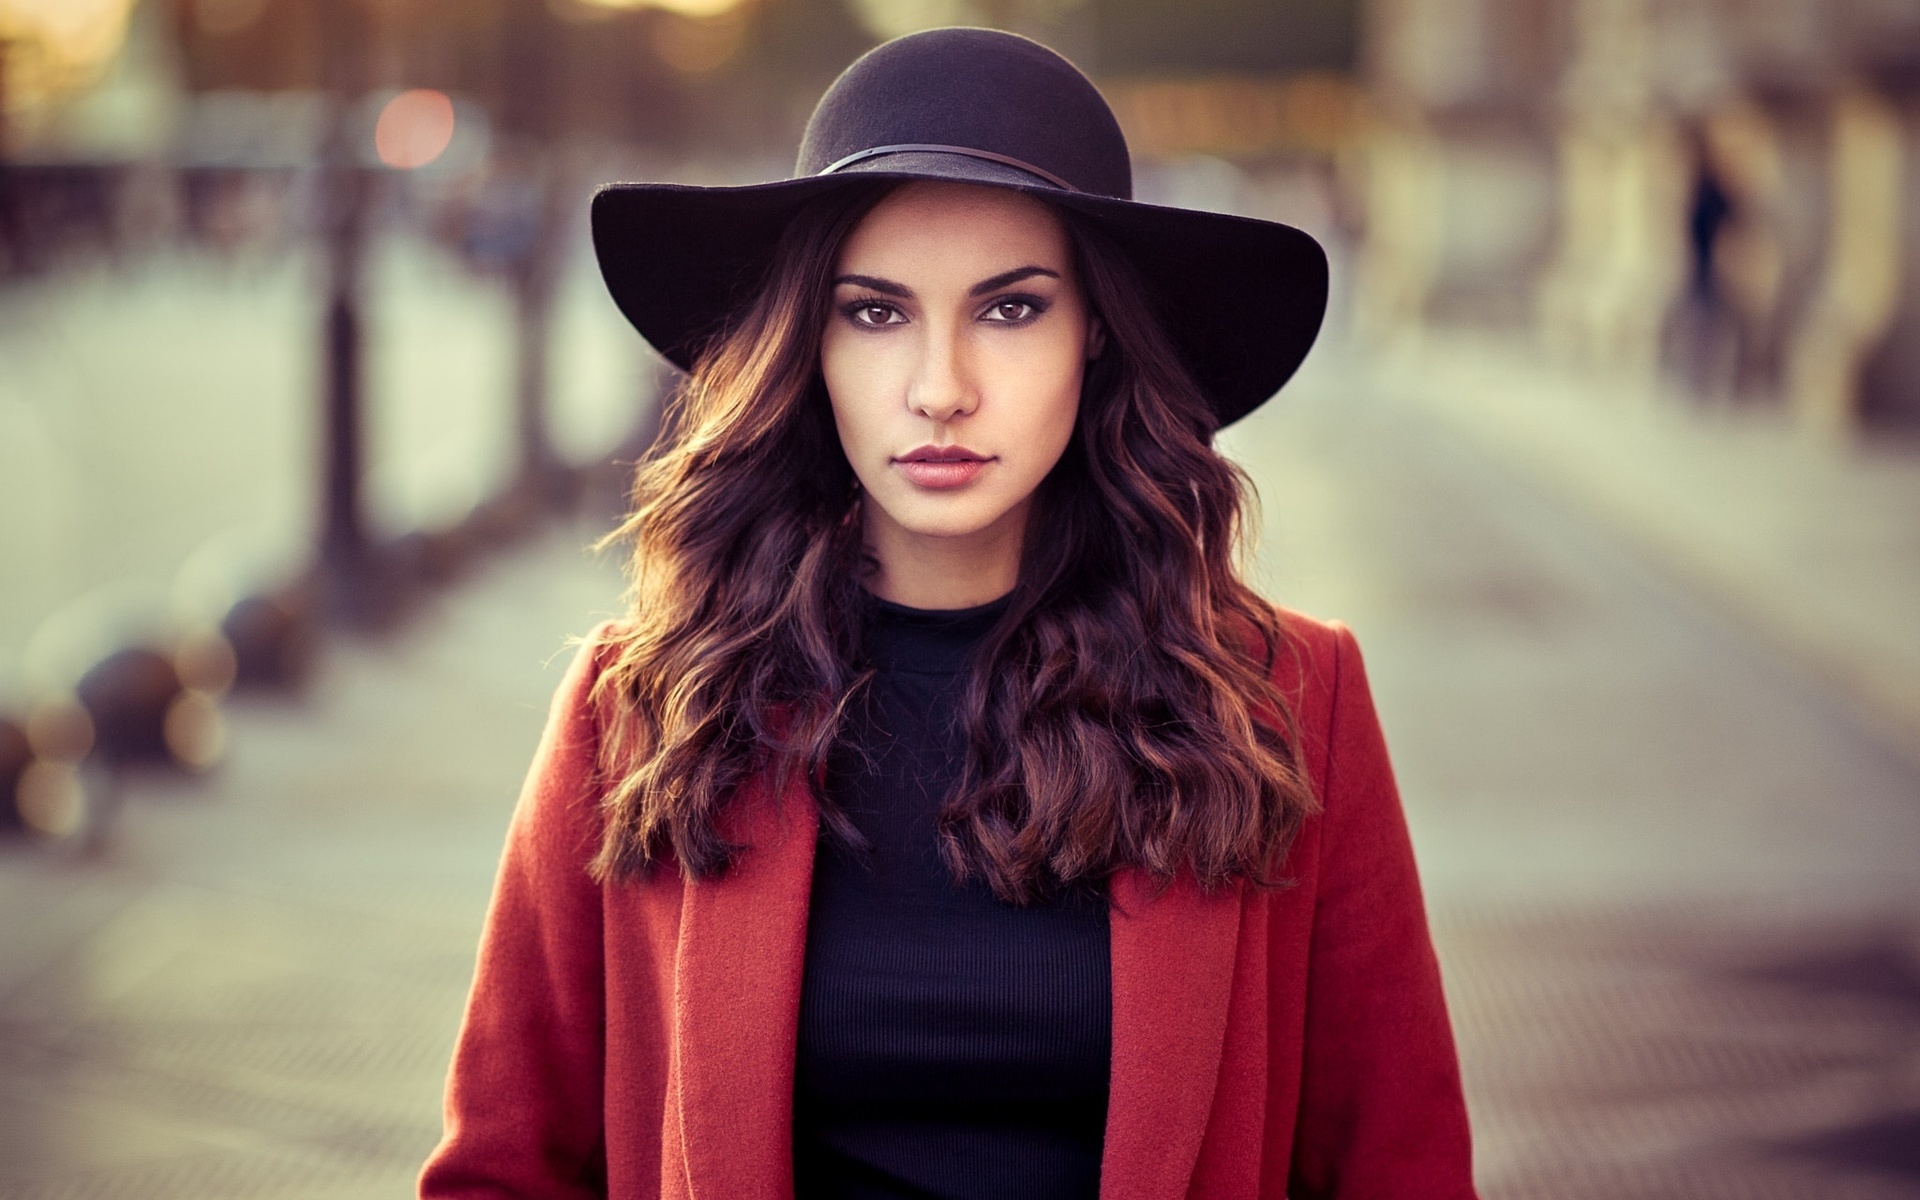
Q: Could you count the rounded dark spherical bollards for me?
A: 3